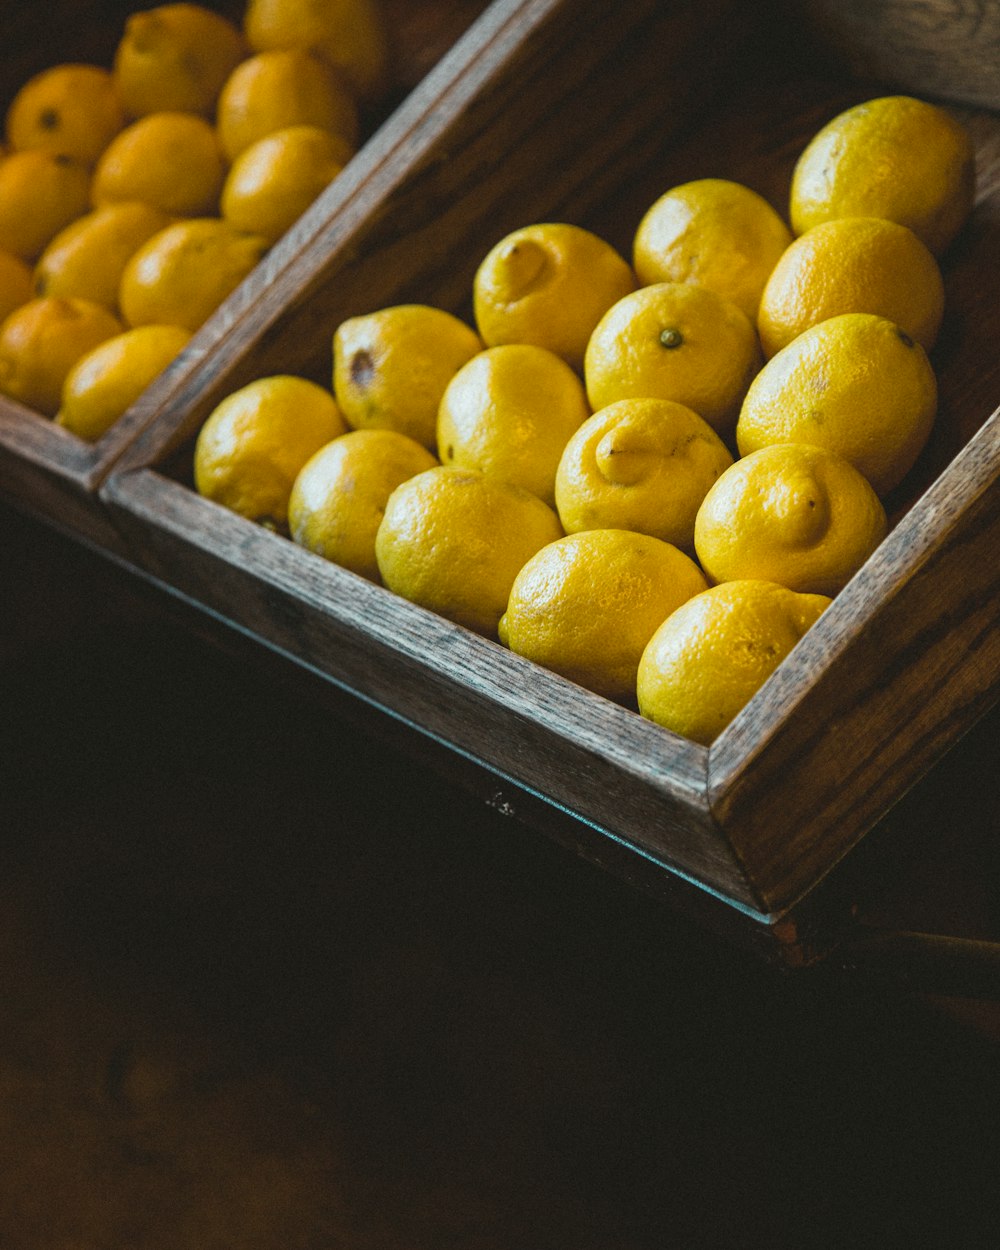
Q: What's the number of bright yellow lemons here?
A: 15